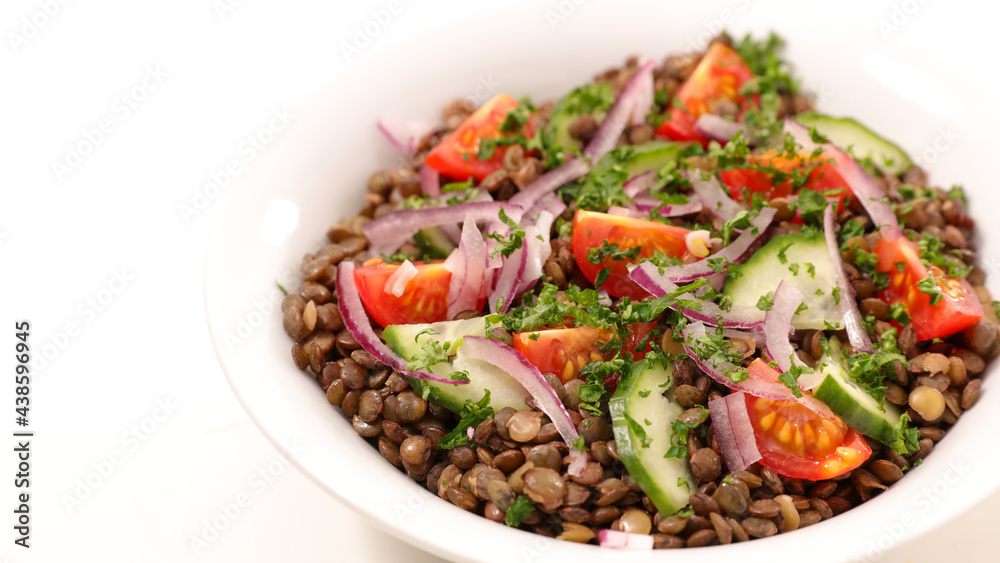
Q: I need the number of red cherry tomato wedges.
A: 8